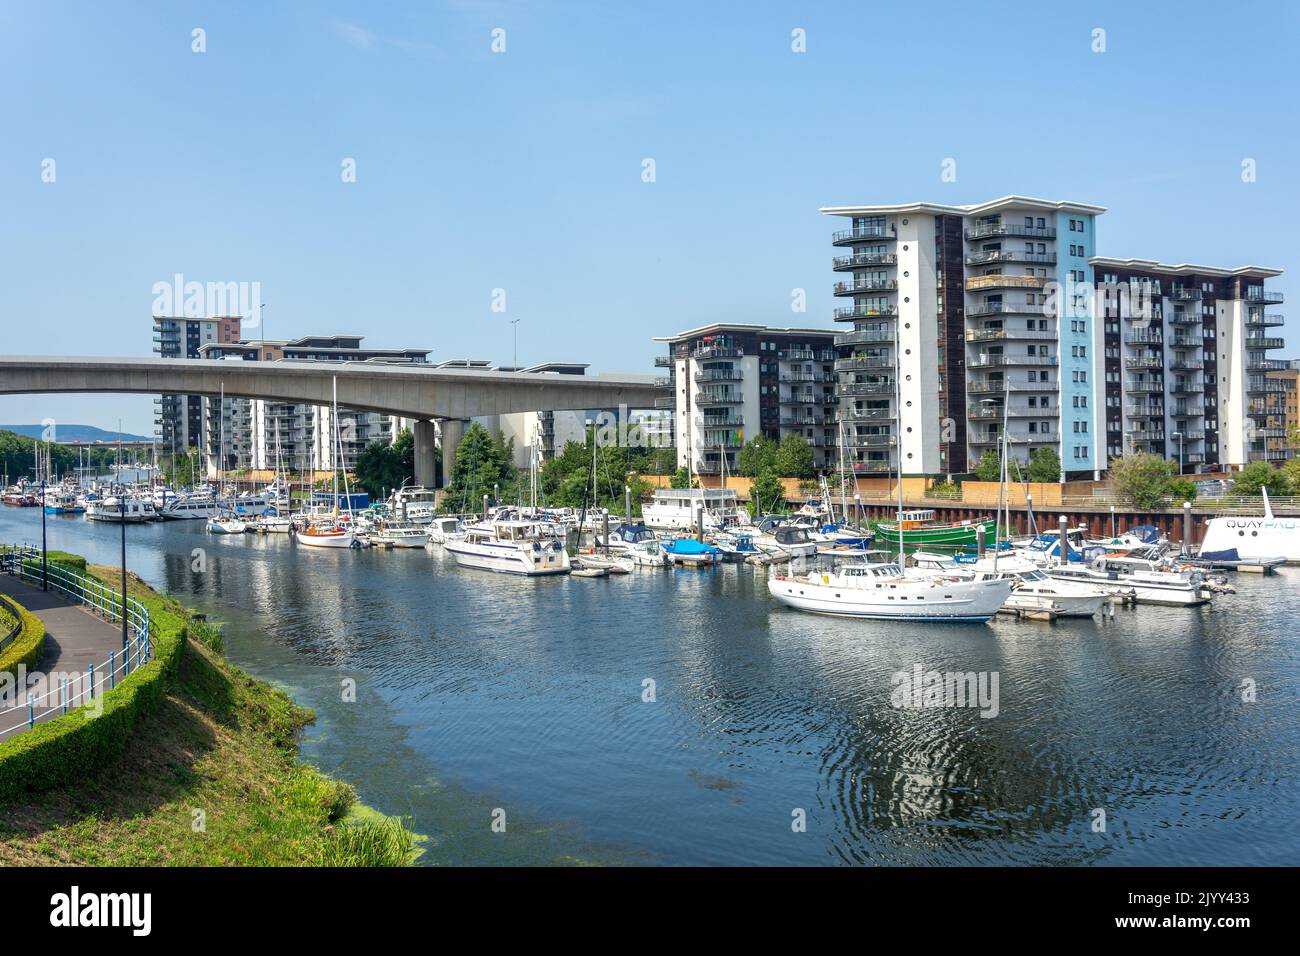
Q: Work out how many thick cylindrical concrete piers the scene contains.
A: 2